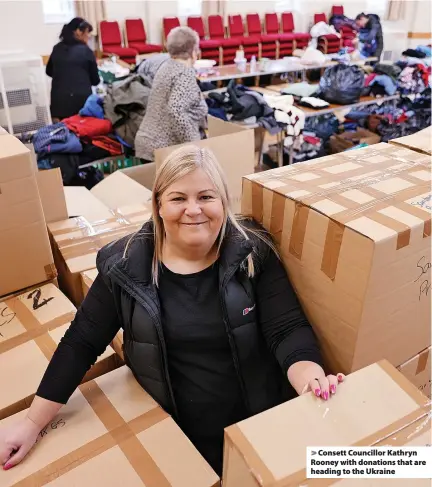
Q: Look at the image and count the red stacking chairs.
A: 11